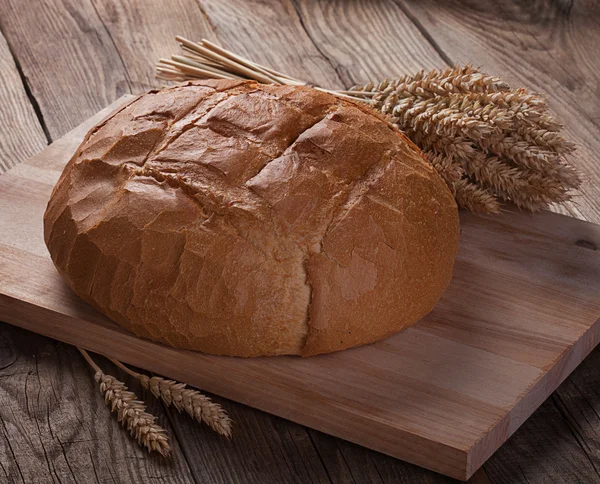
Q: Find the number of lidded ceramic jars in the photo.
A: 0